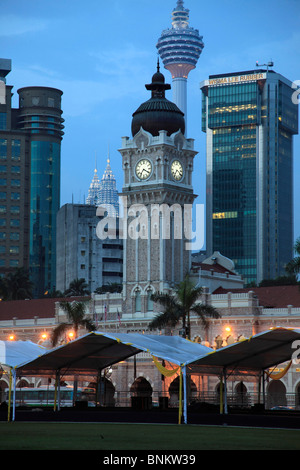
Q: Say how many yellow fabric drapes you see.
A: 2